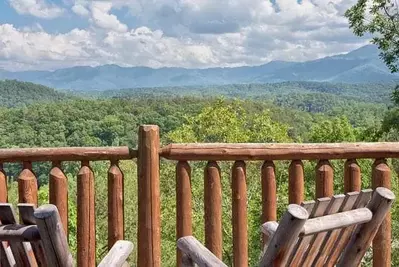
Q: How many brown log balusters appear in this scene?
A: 13